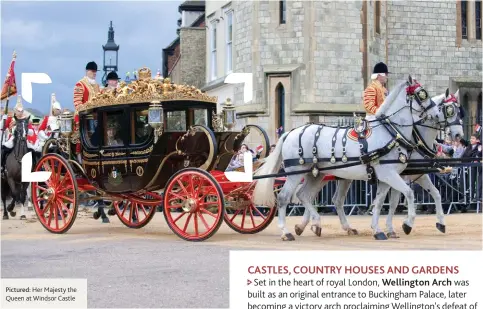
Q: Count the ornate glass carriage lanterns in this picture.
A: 3